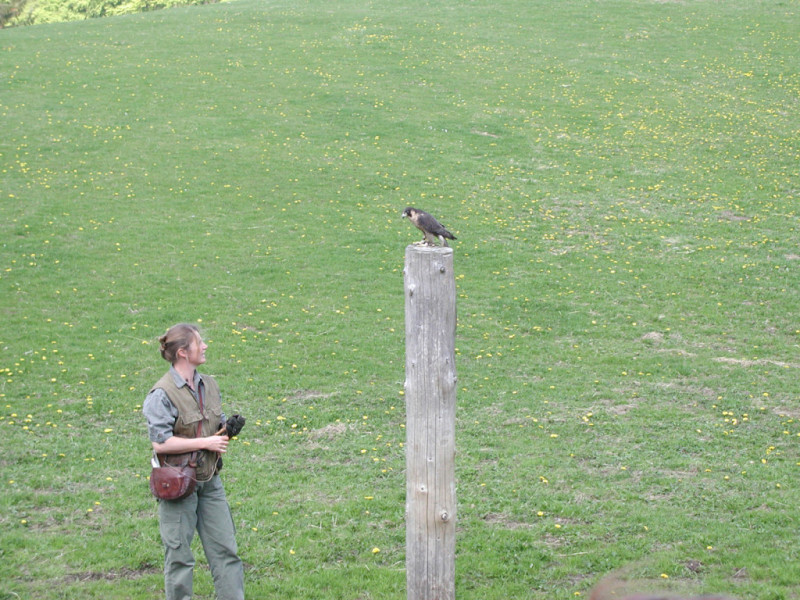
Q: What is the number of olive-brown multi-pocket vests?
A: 1